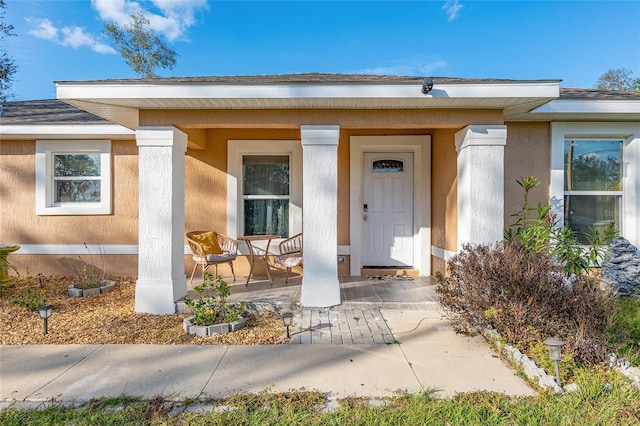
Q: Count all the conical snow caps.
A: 0